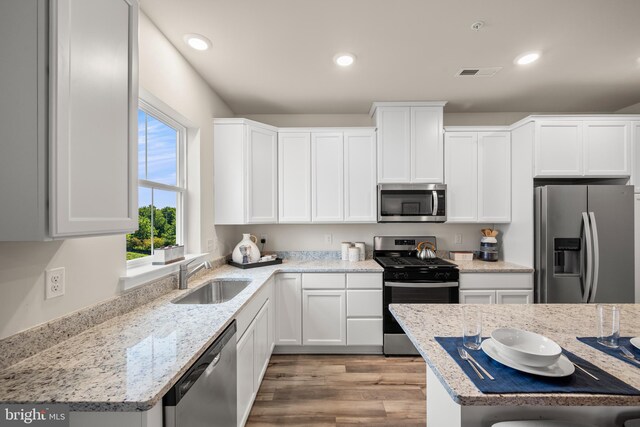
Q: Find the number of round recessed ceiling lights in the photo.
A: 3